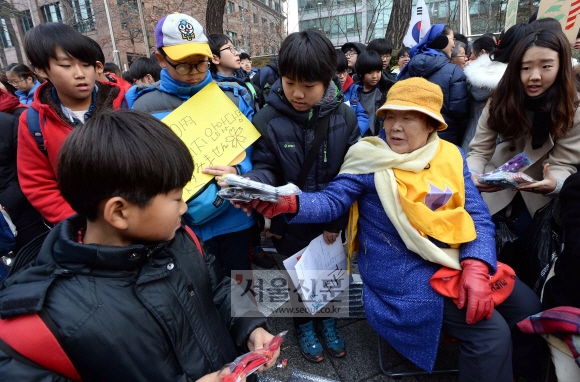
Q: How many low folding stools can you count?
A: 1